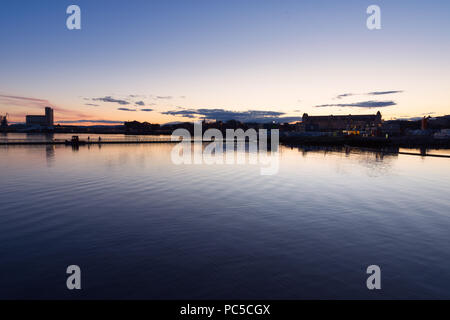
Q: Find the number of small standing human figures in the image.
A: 2